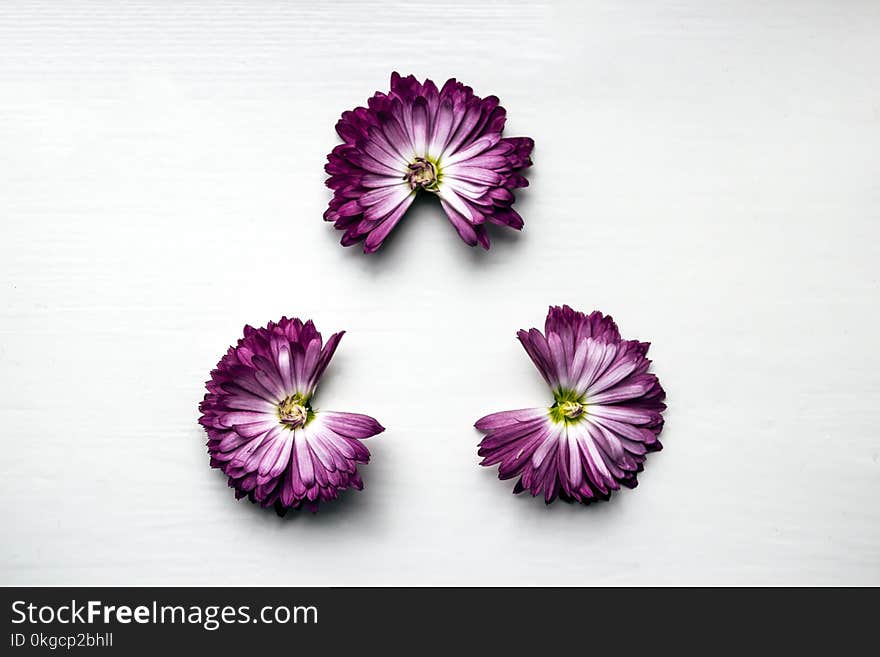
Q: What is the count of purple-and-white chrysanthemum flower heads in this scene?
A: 3